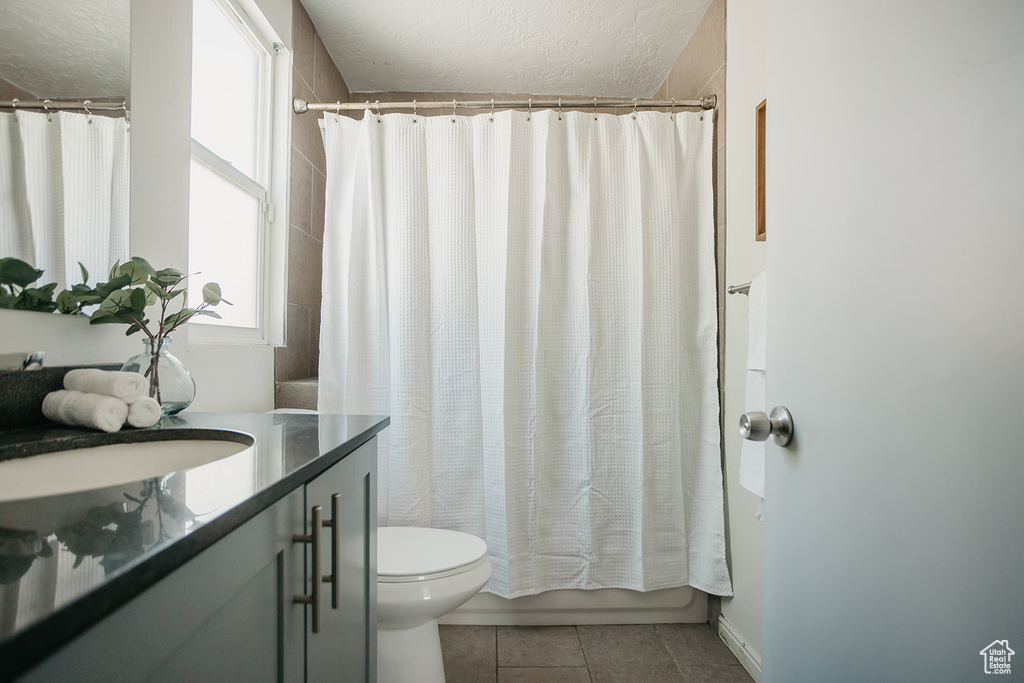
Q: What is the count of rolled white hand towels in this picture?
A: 3